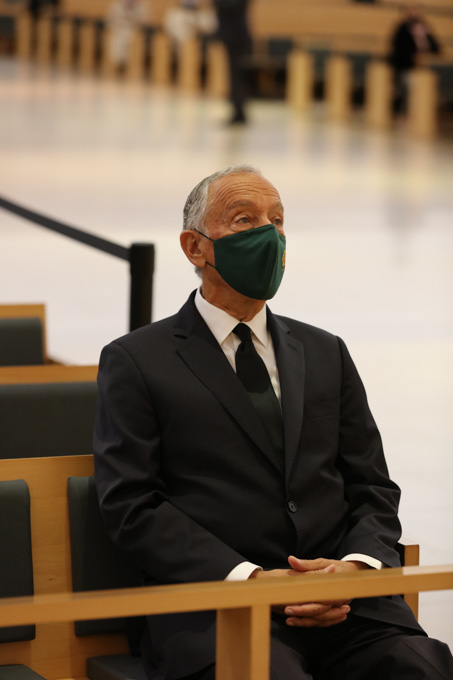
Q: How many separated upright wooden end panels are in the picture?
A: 13